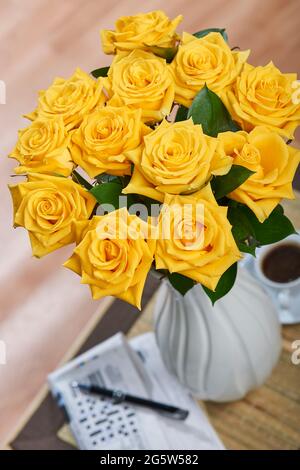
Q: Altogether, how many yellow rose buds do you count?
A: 12